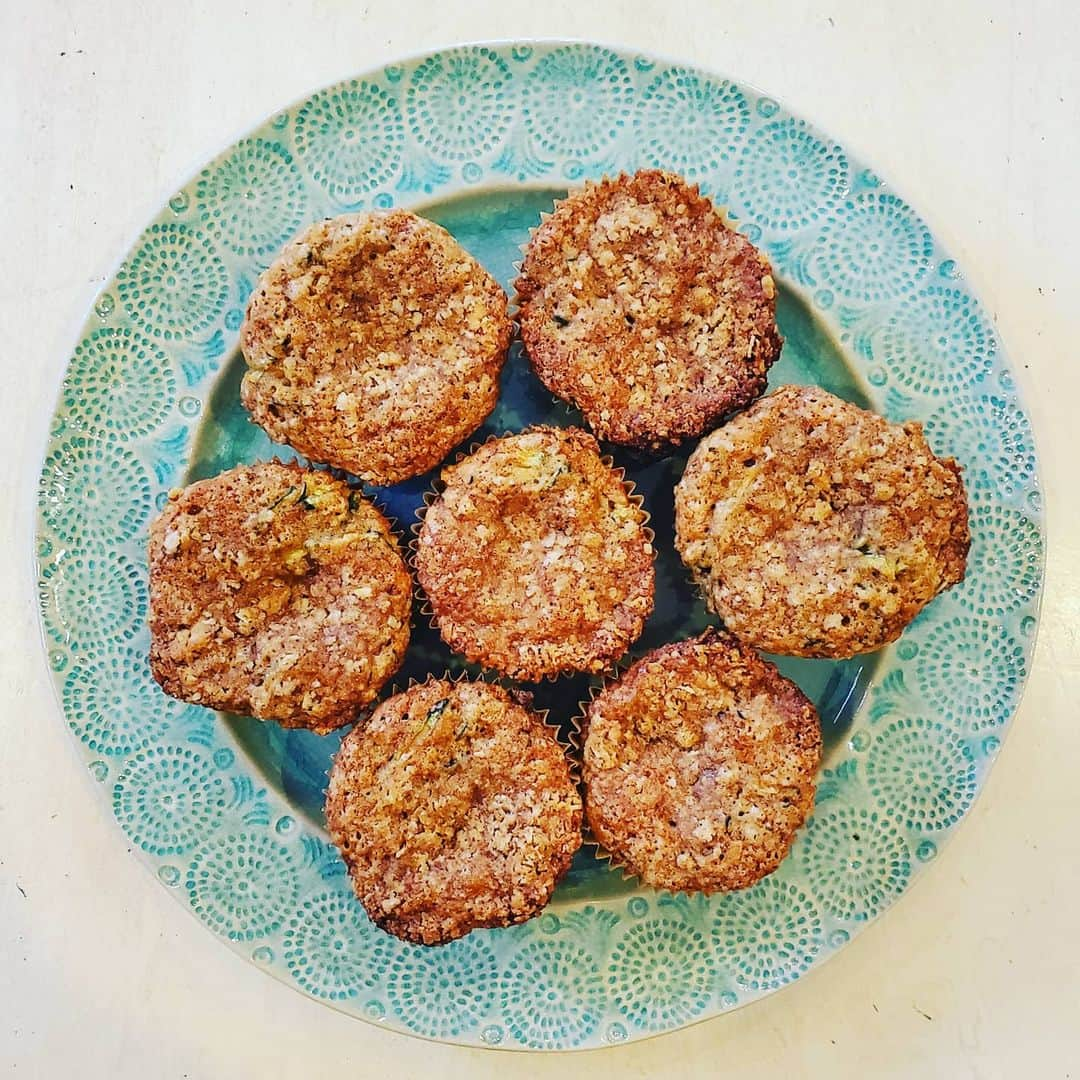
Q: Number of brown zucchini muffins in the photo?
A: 7